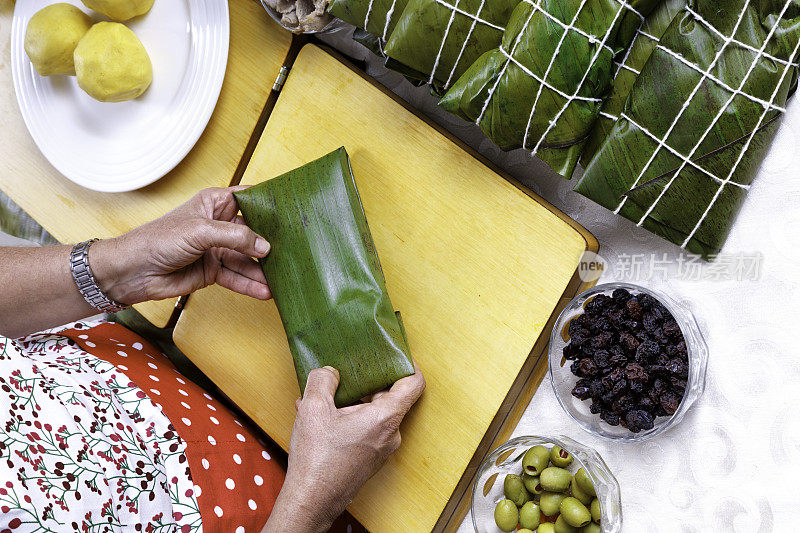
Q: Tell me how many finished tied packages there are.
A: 5